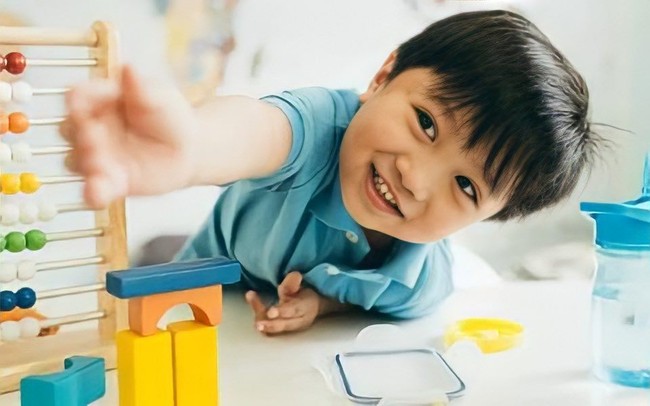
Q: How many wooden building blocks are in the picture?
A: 5